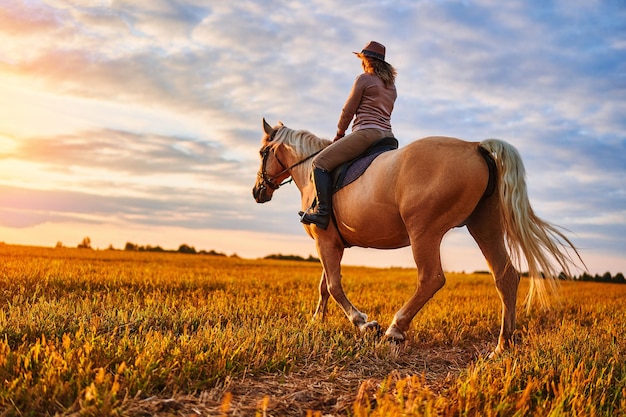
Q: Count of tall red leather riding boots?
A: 0